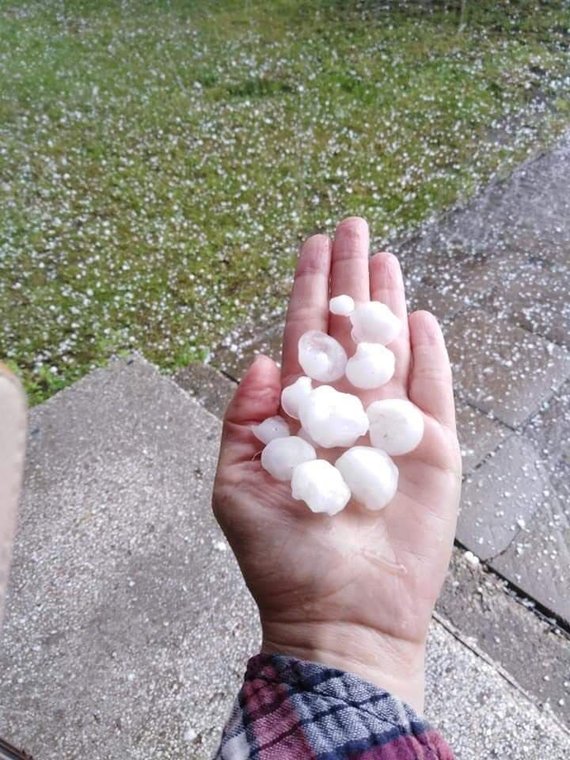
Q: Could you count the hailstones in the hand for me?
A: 11